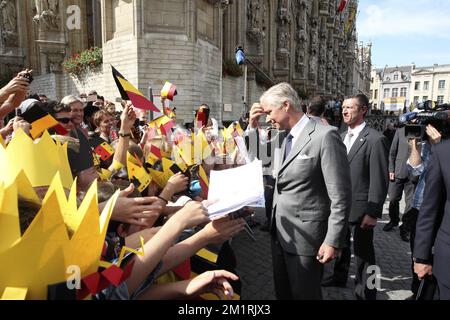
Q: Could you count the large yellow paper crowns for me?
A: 2